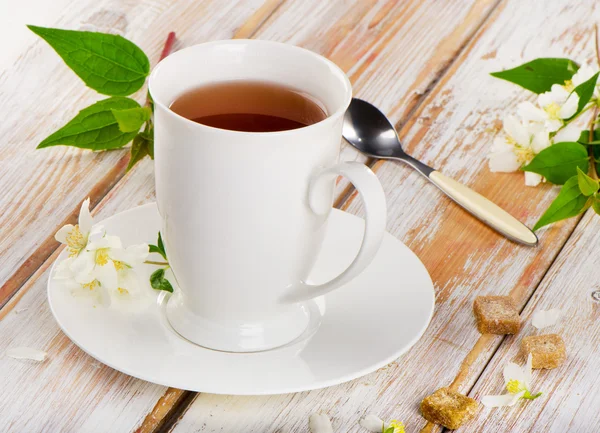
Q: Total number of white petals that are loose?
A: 3